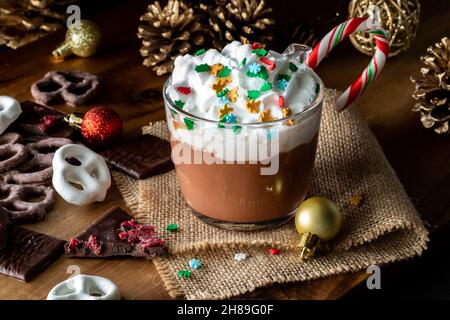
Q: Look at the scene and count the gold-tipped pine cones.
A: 4